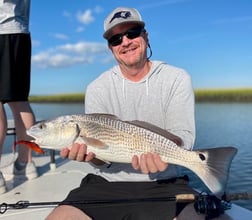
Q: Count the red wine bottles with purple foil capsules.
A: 0